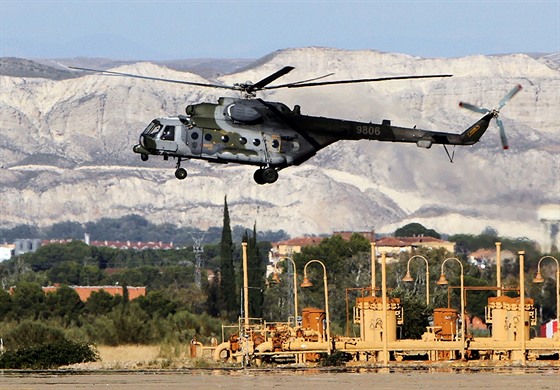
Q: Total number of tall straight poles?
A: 5